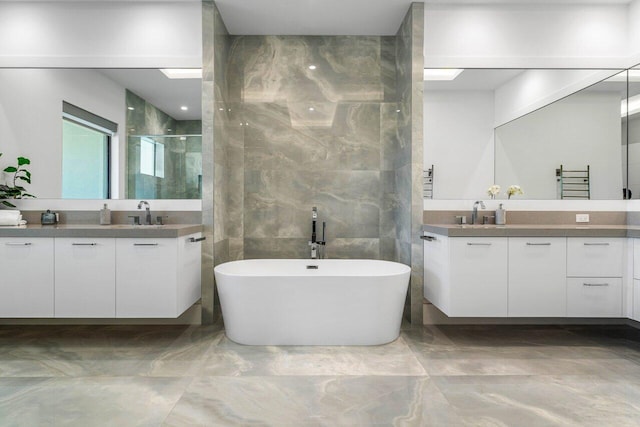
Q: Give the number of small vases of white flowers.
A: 2